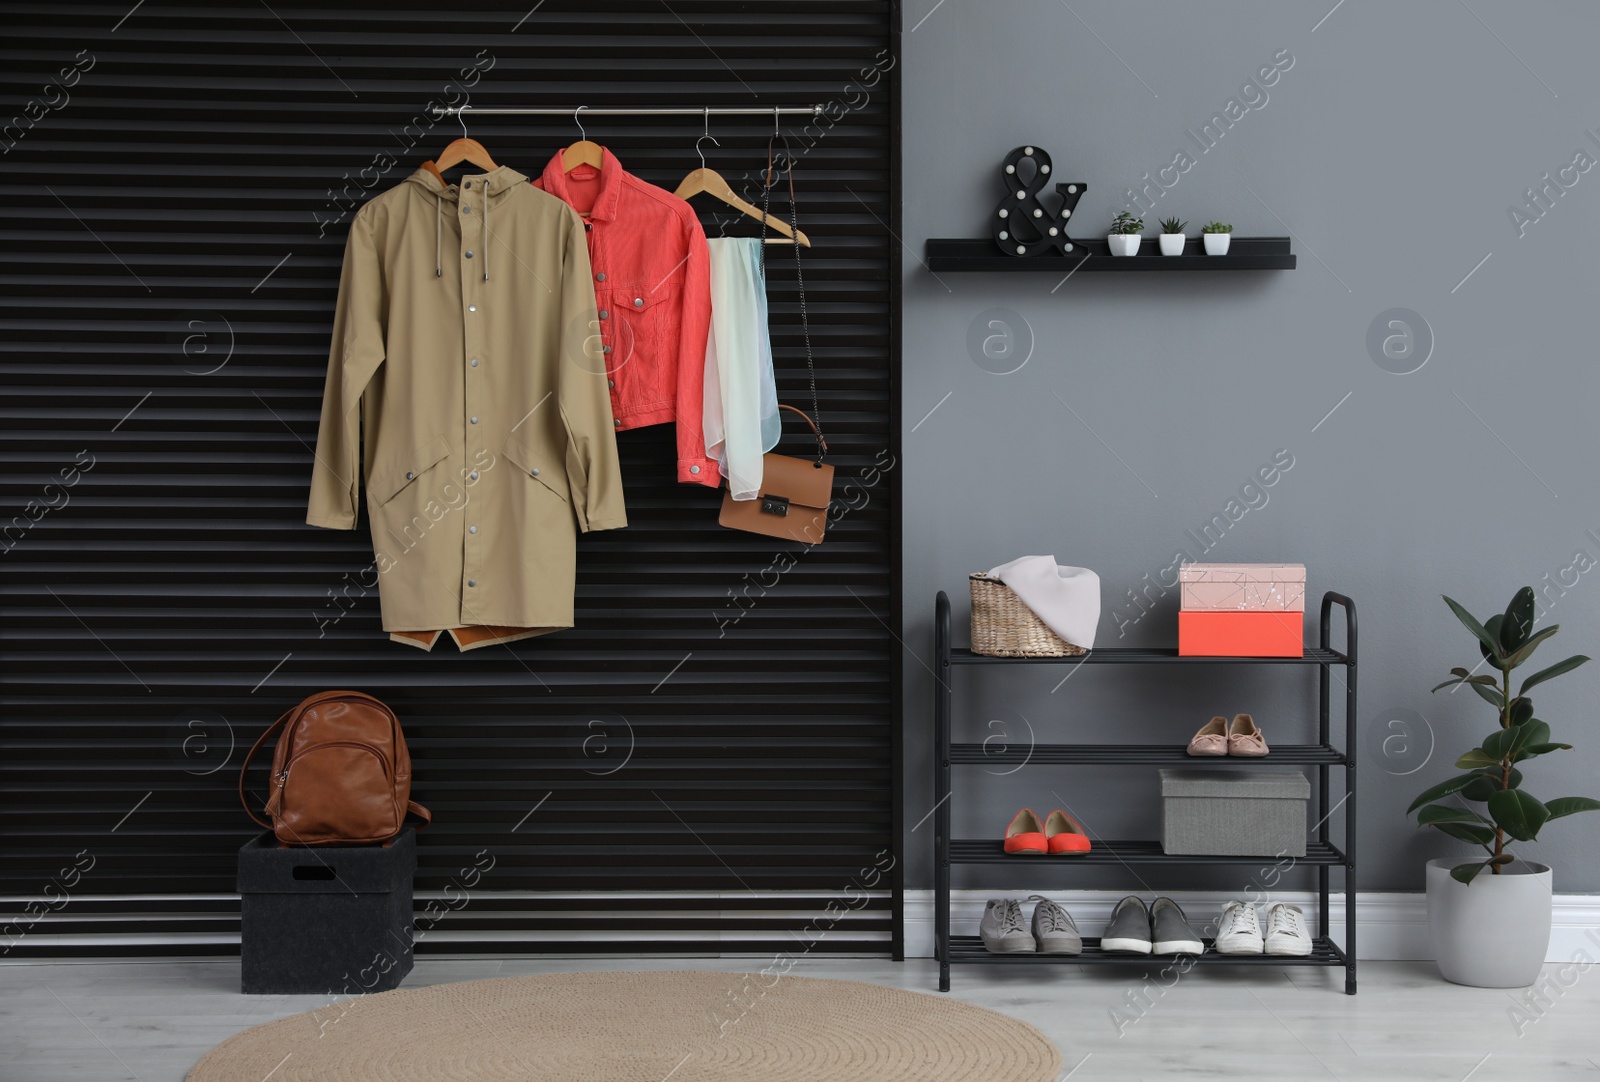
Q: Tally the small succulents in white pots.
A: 3